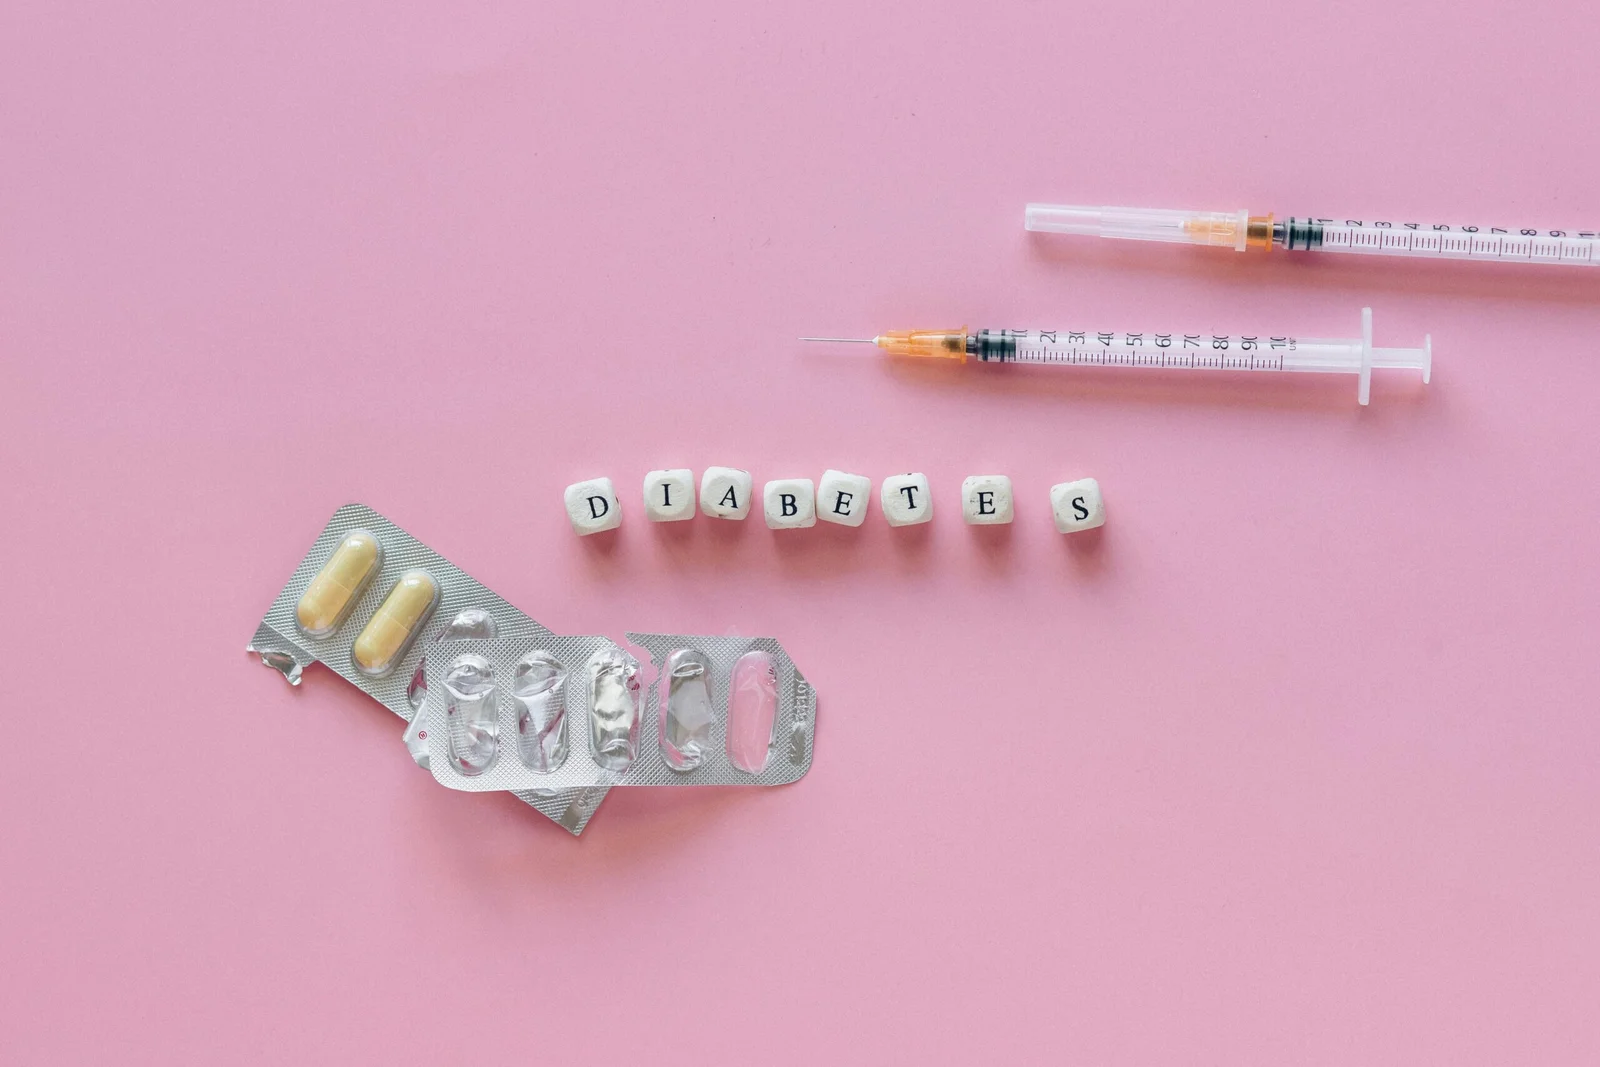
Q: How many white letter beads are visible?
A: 8